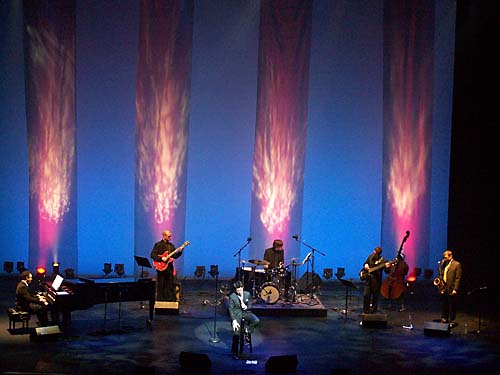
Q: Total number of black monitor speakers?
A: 6